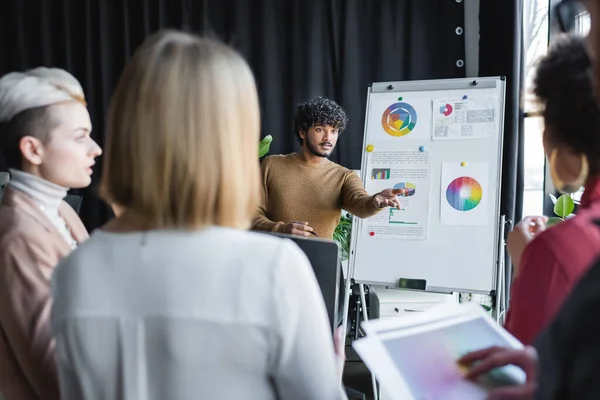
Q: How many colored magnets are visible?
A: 6